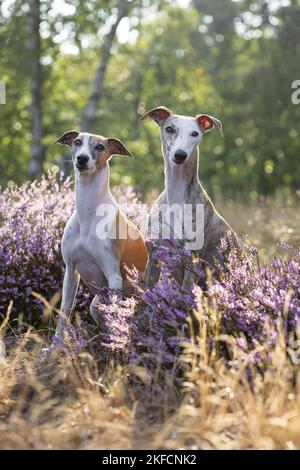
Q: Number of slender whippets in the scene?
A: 2